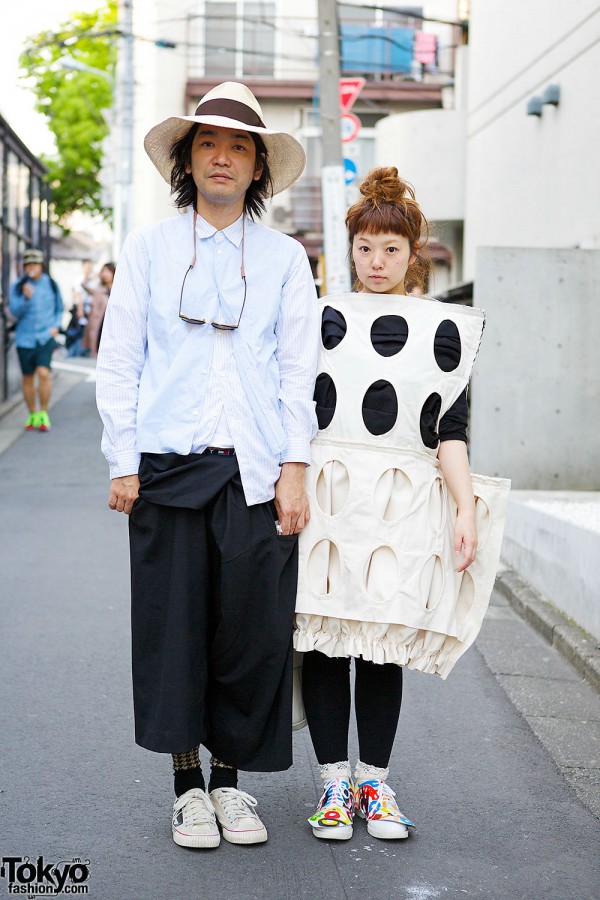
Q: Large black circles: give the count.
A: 6